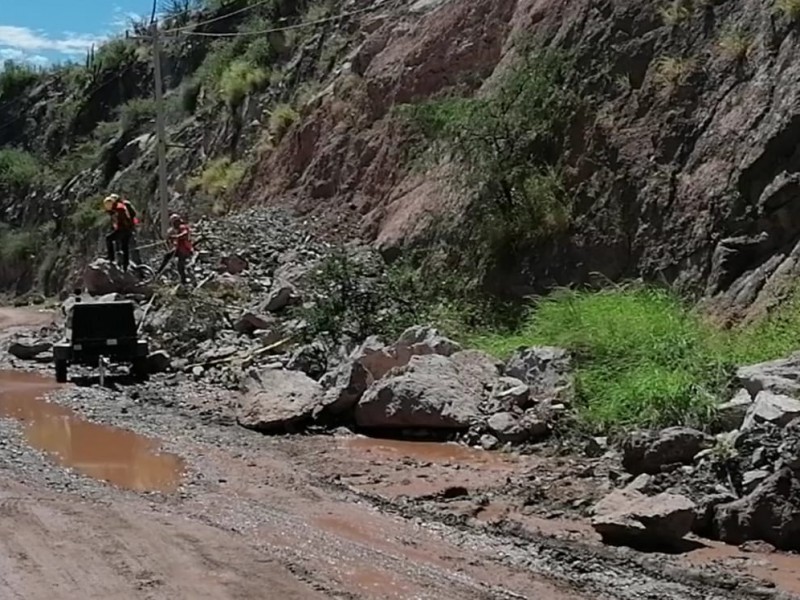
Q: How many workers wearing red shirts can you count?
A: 2